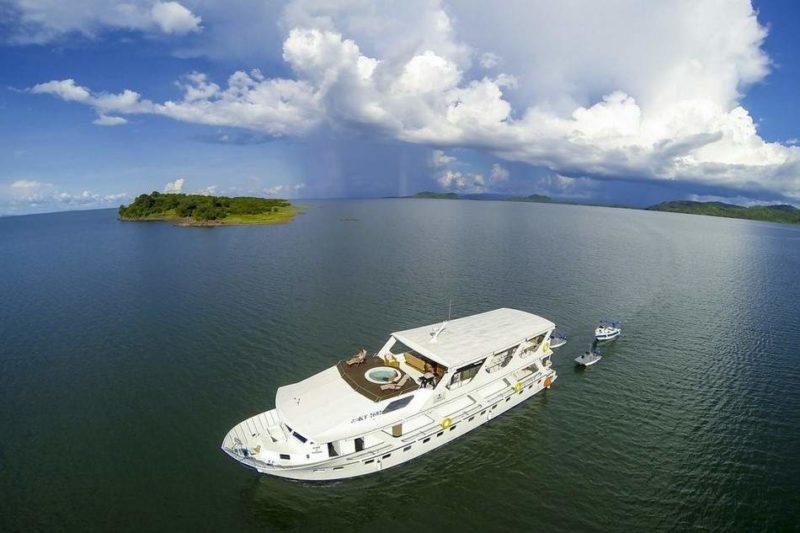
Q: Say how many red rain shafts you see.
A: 0